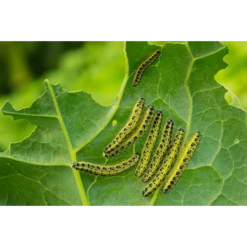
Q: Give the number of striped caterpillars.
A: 8